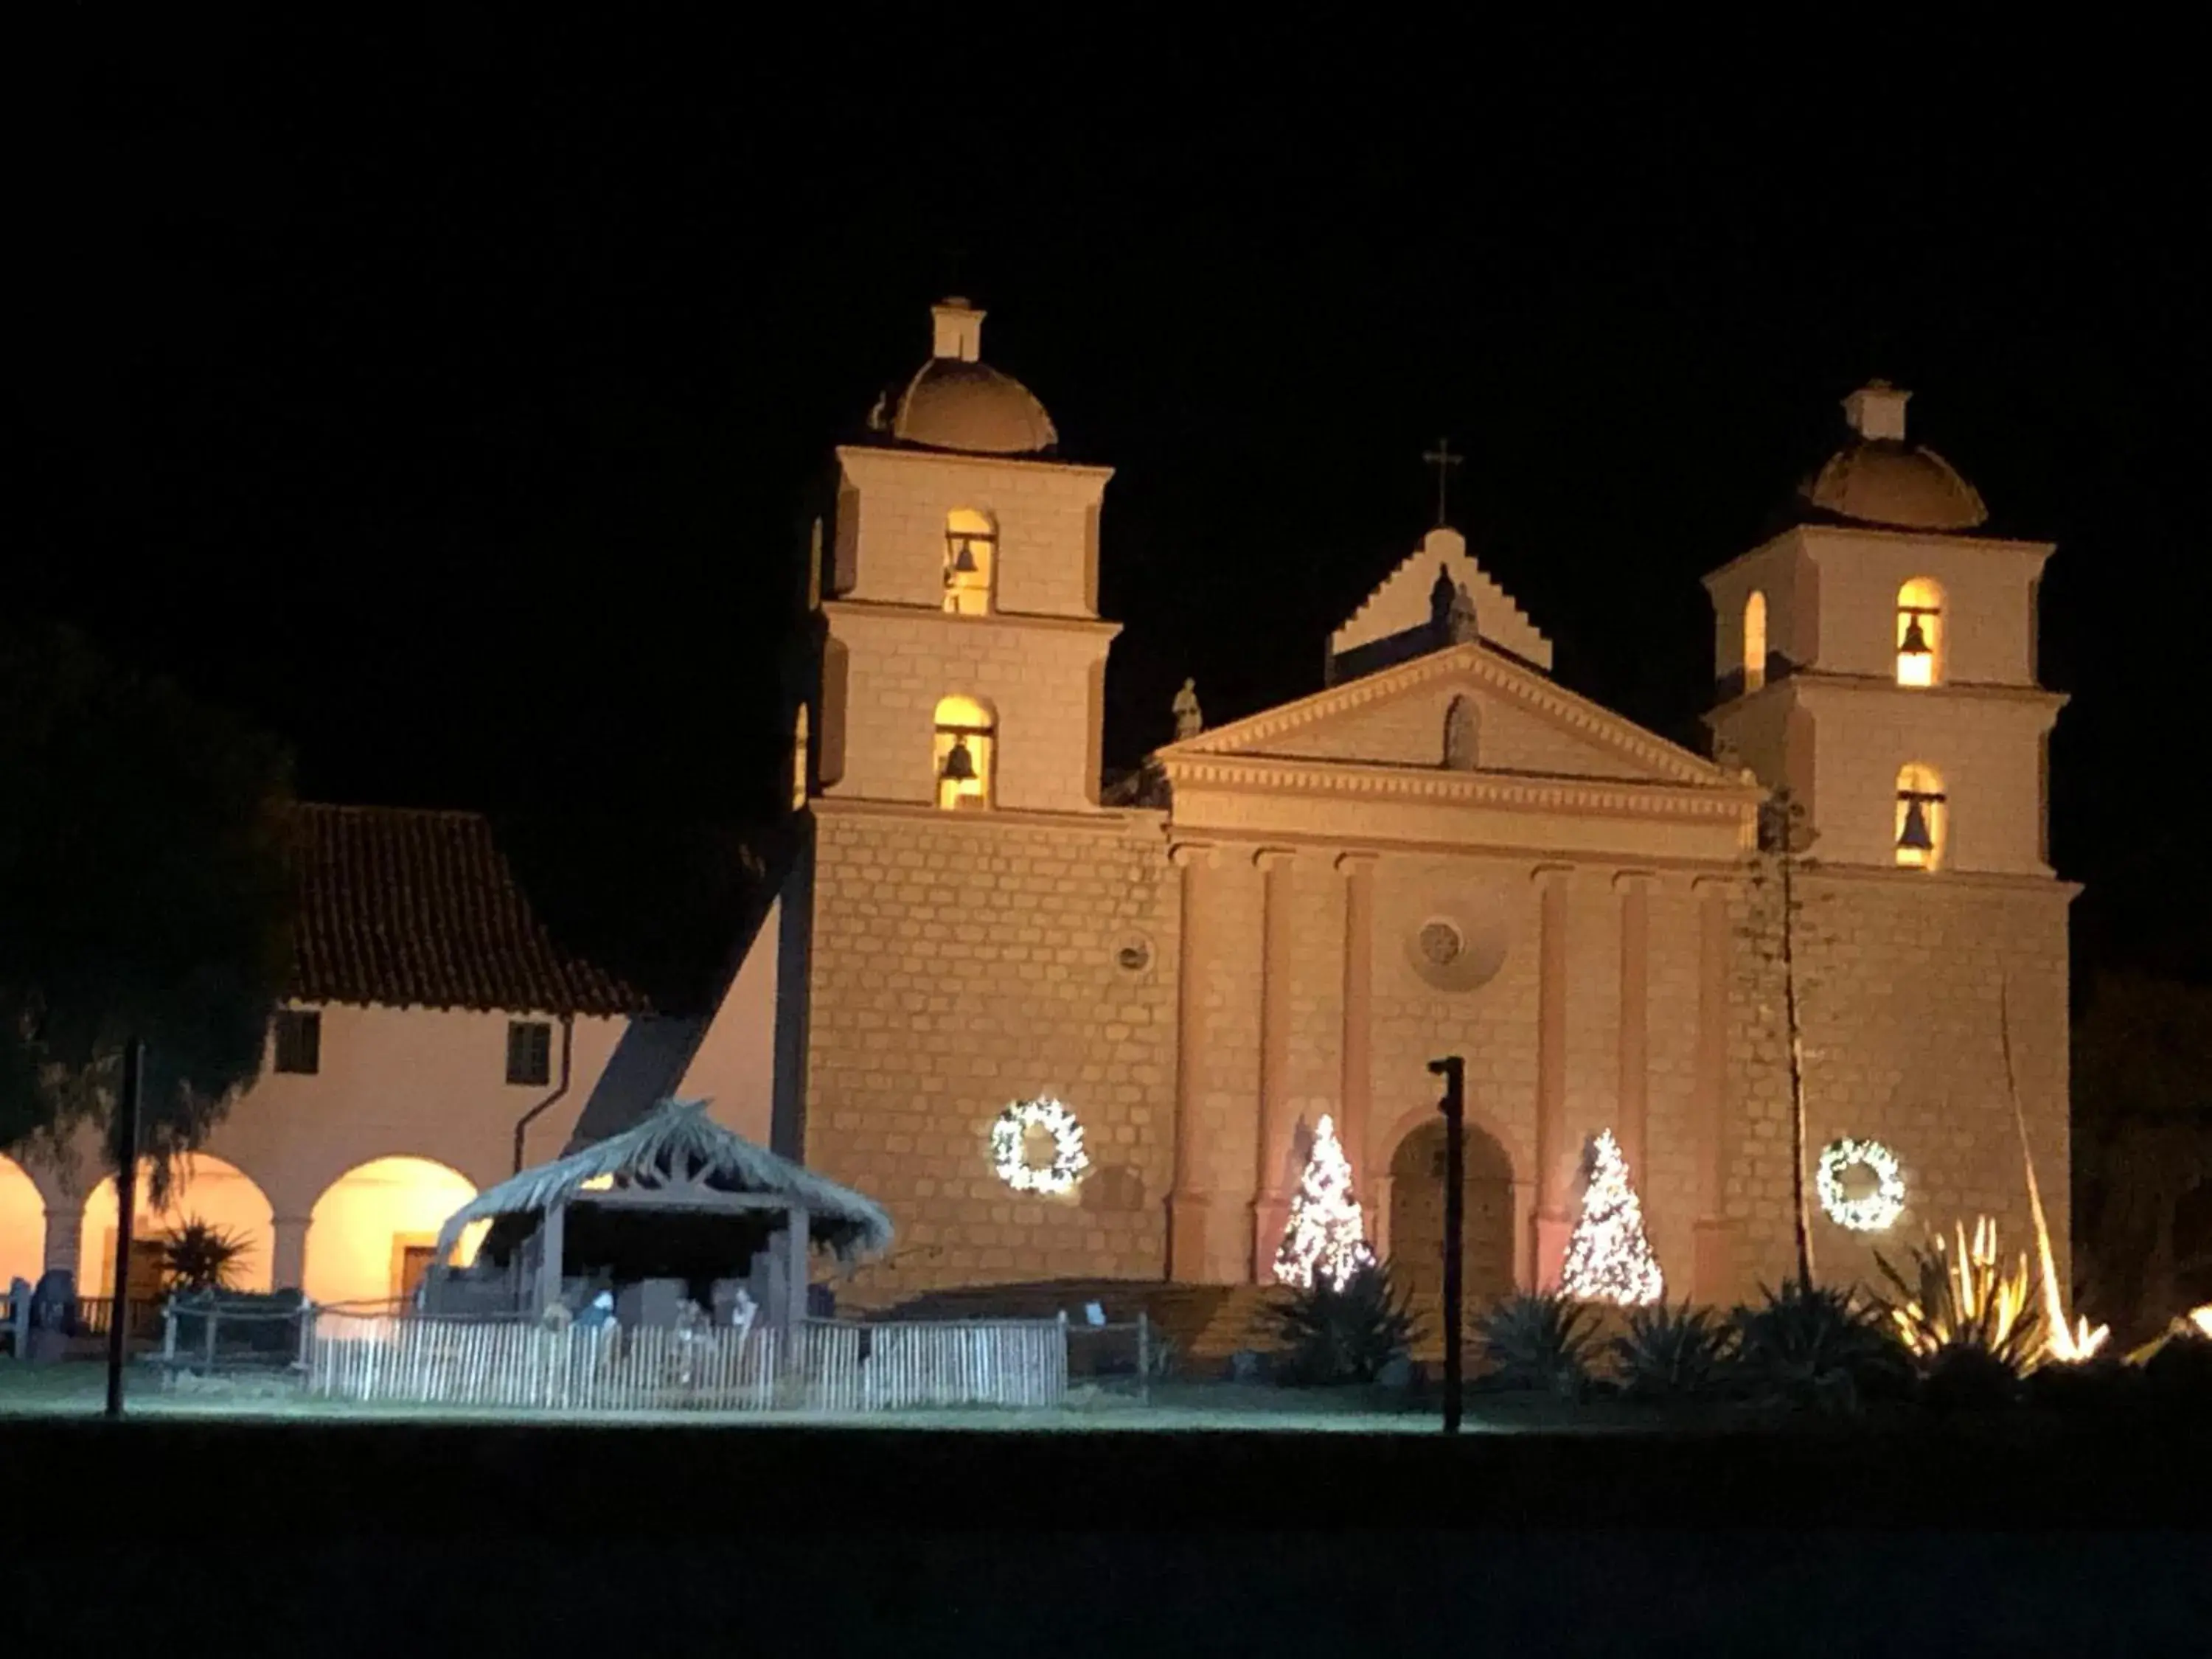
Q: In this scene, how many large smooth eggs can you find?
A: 0